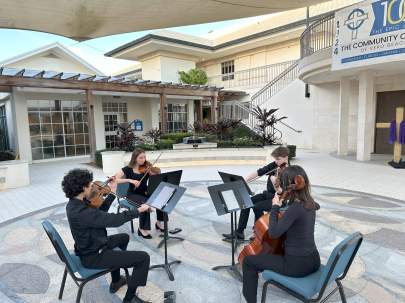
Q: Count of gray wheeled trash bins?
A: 0